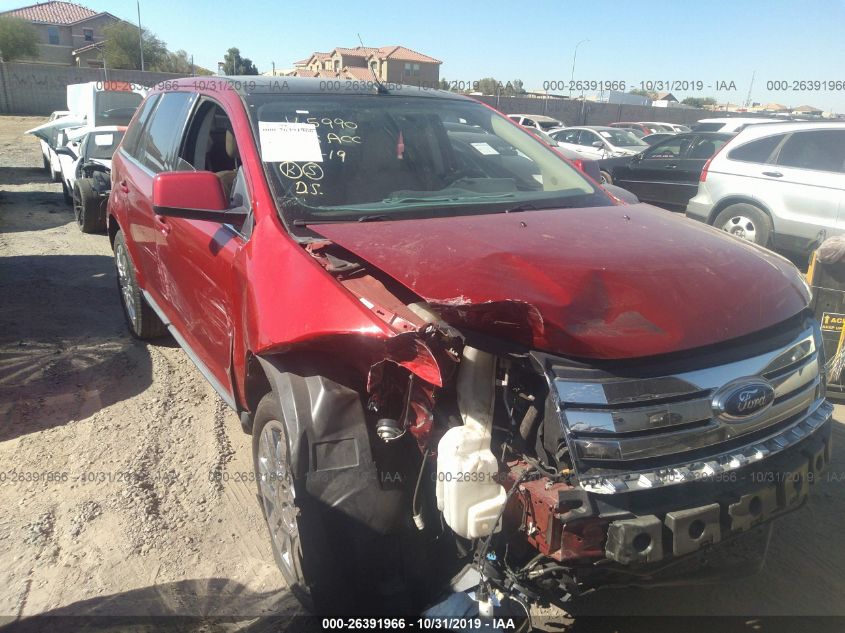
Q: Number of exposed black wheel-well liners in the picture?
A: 1